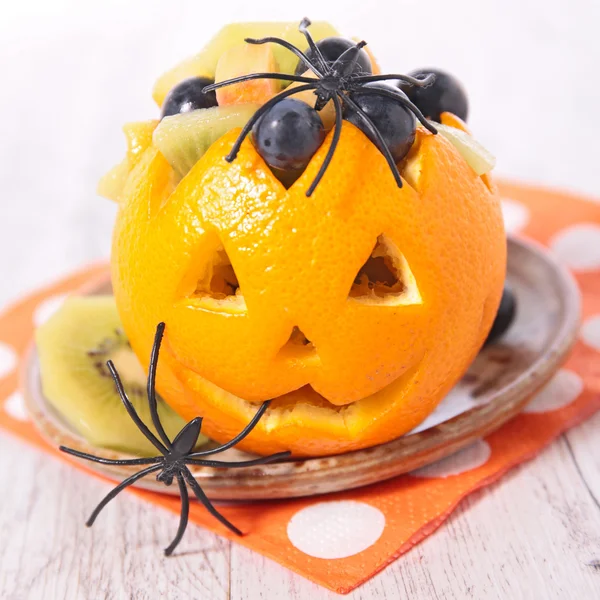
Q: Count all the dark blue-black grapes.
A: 6